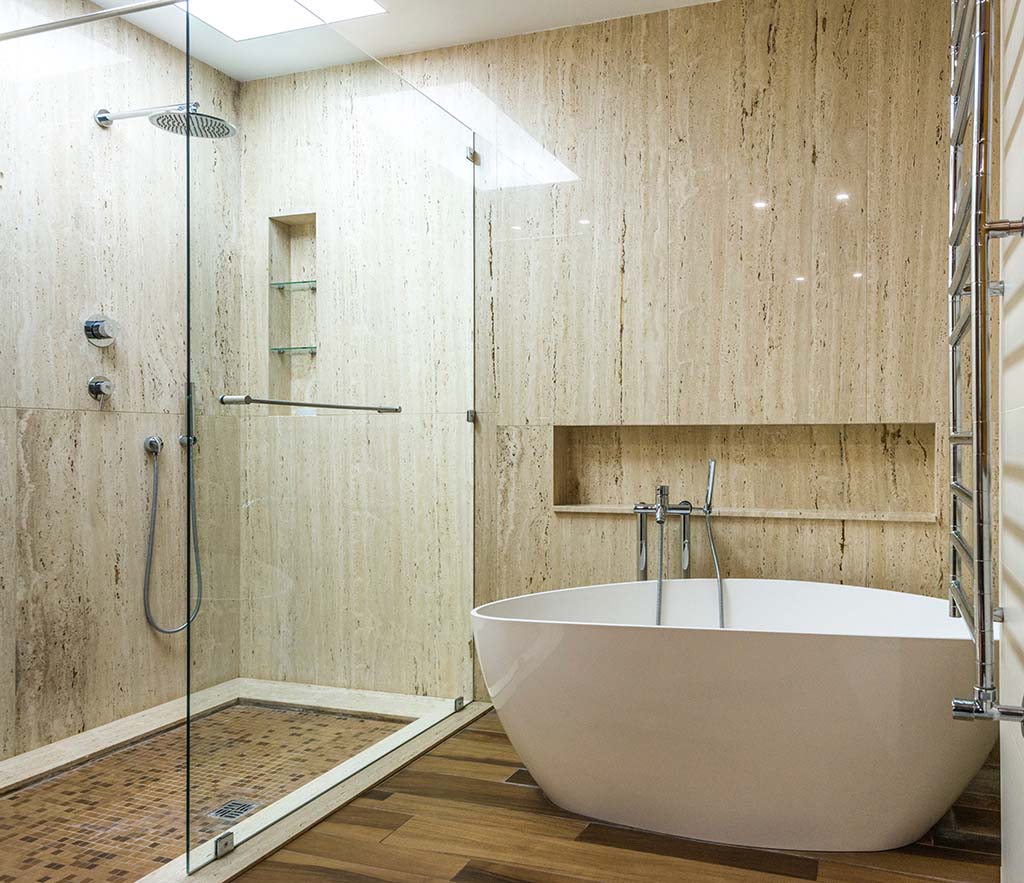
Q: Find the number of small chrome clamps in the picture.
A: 4